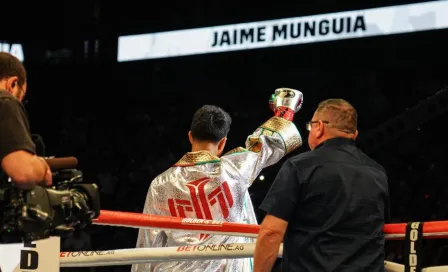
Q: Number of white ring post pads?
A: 1